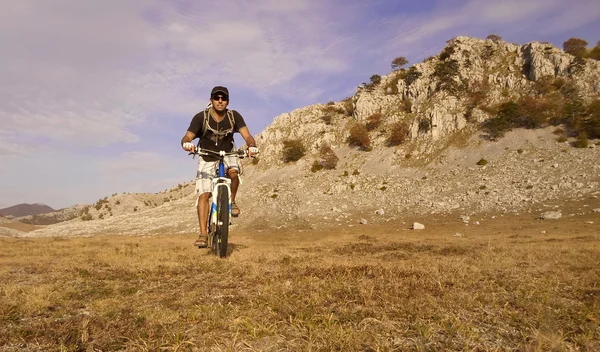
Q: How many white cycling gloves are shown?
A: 2